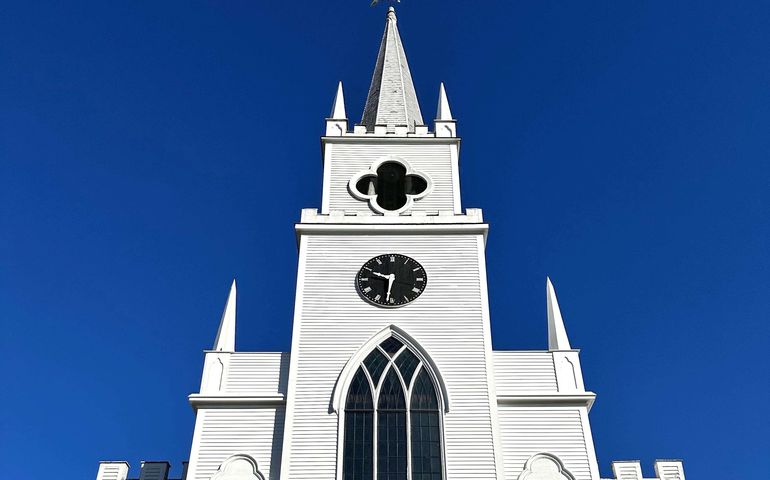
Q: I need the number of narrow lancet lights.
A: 3